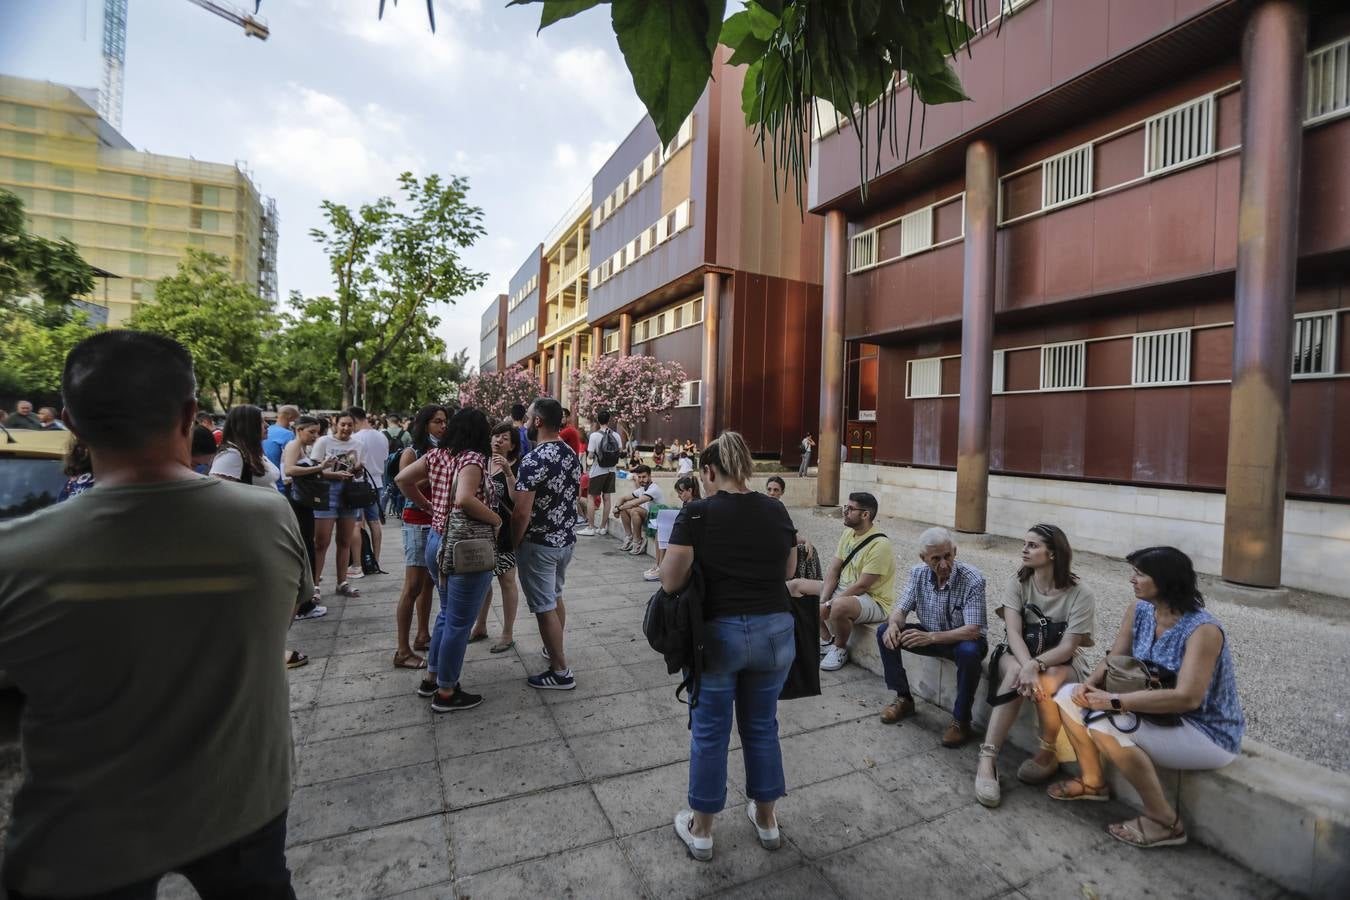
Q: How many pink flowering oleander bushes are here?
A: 2